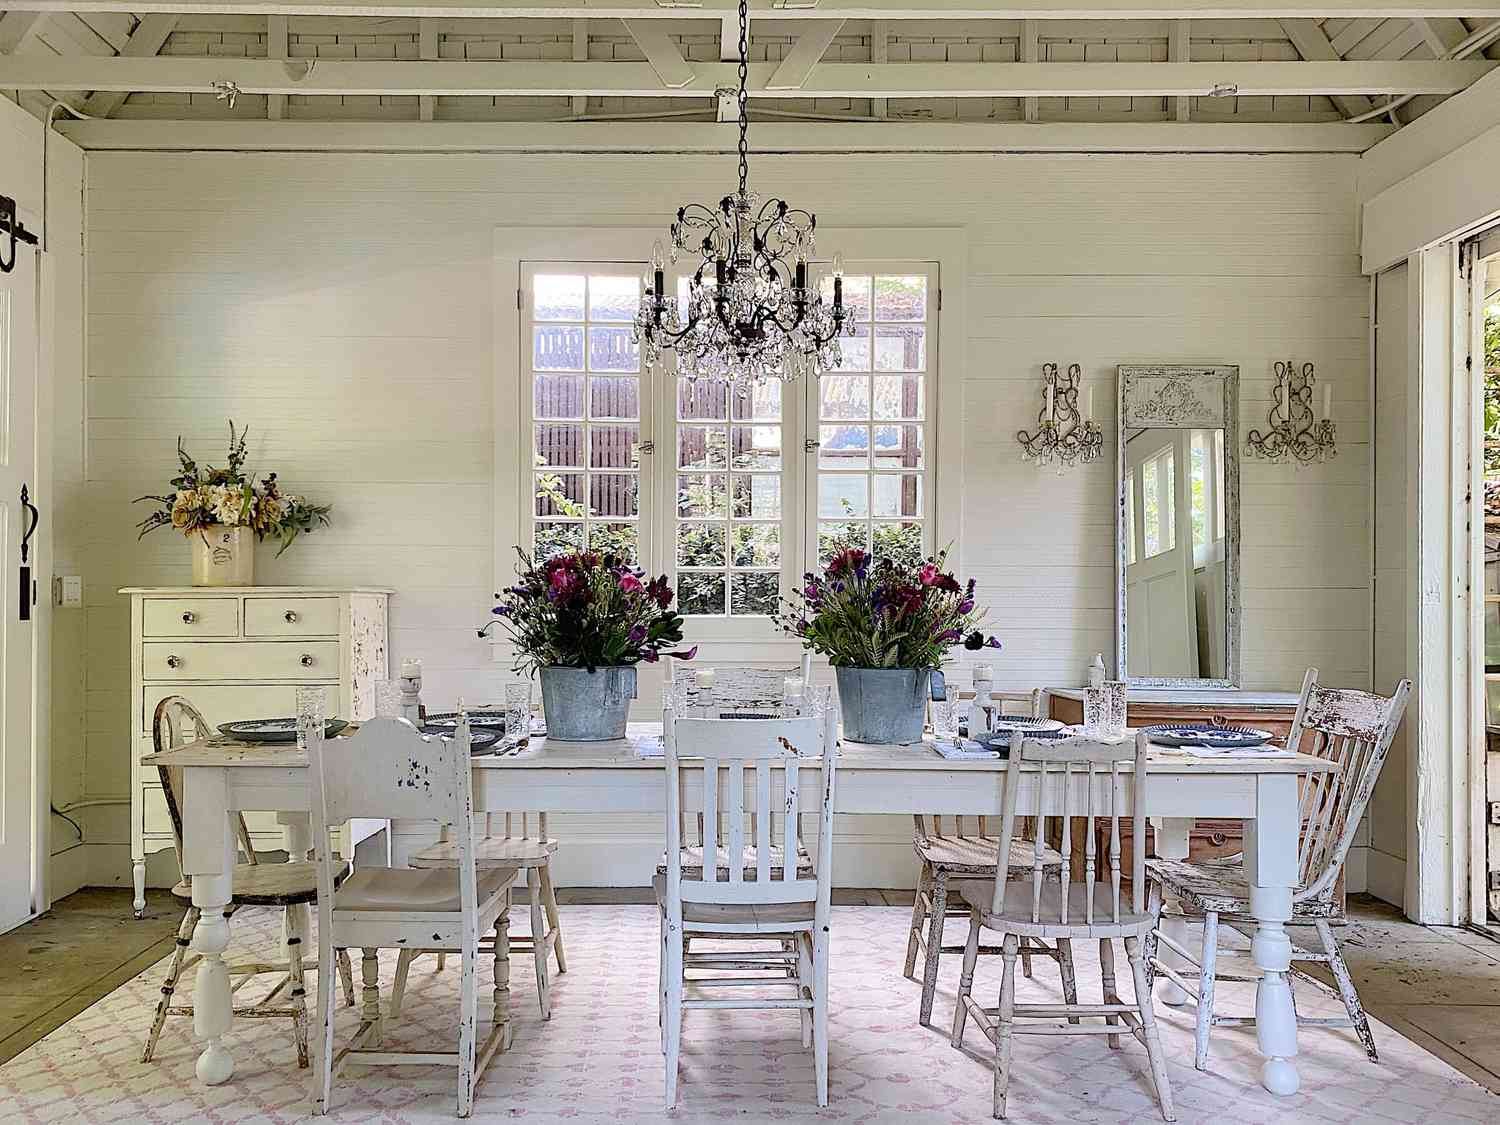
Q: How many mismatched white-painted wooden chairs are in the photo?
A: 8